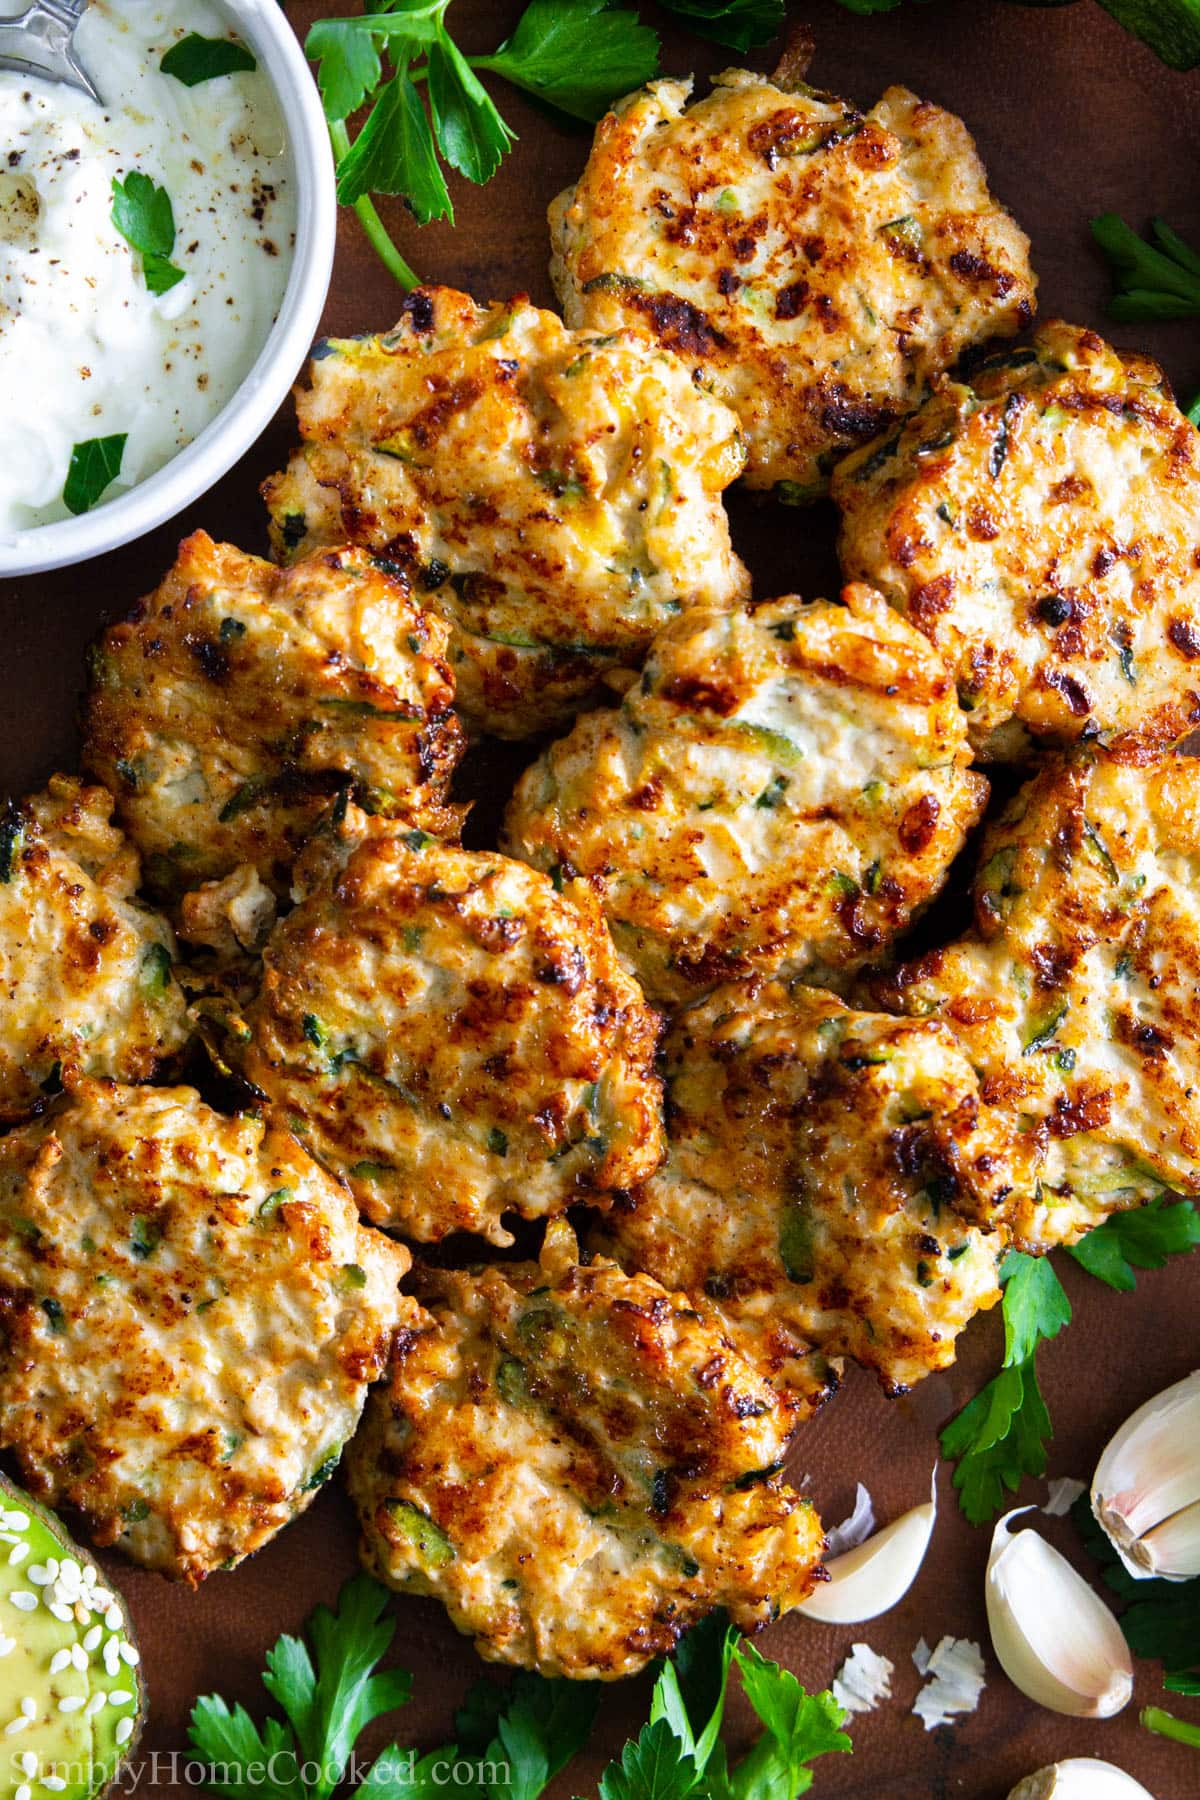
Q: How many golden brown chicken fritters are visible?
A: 11